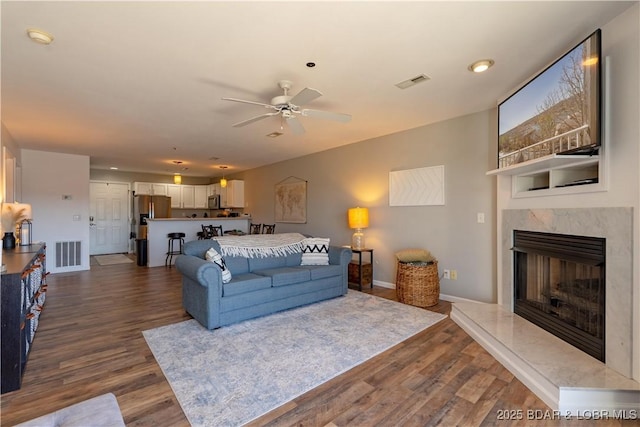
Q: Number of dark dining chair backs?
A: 4